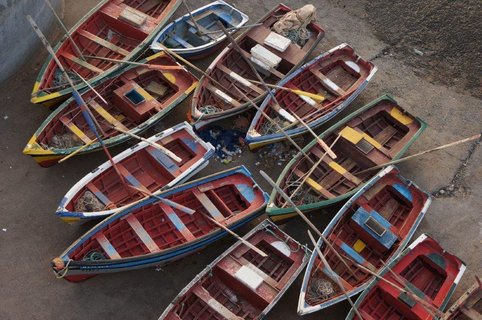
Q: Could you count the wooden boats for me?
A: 12